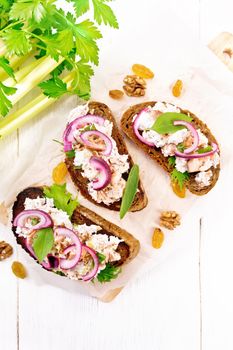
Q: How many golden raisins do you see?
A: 7